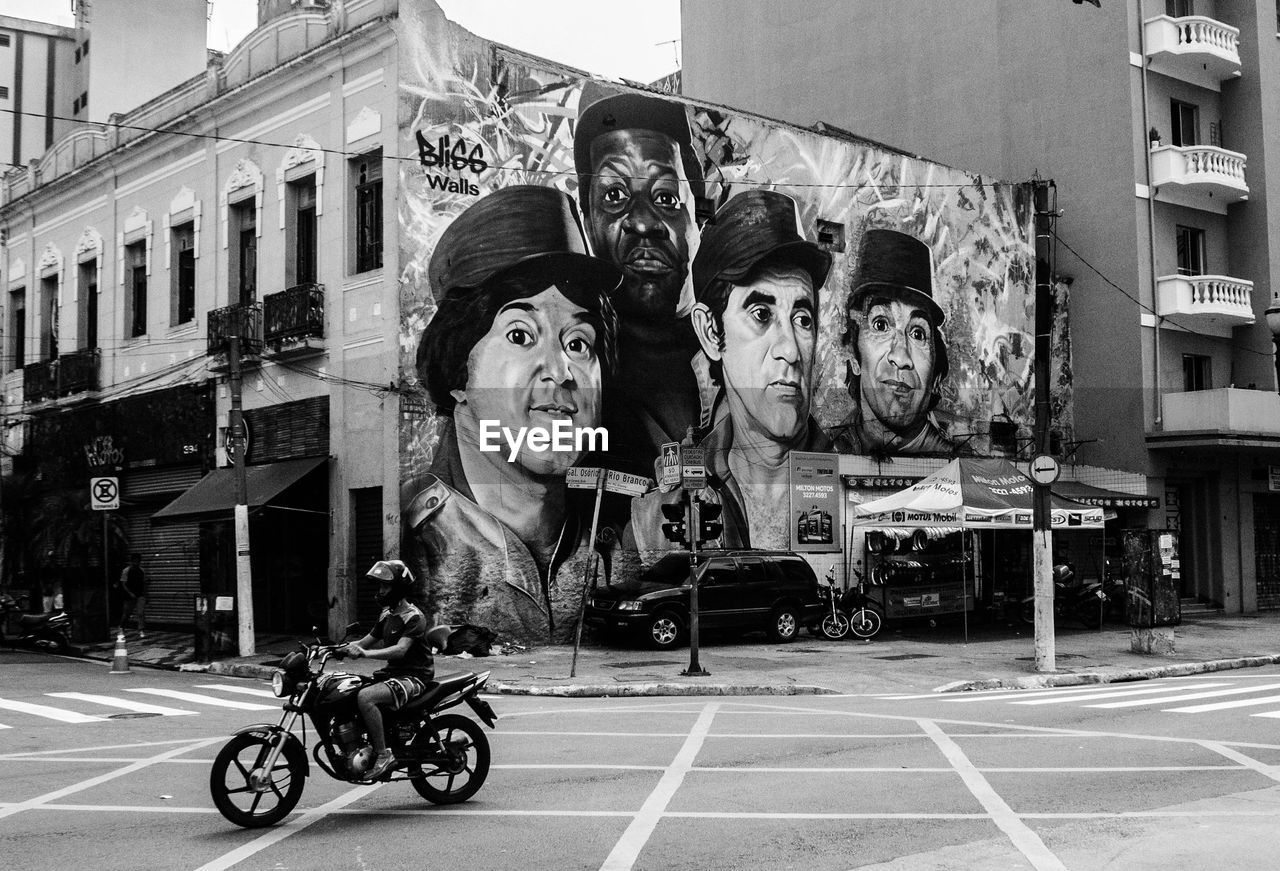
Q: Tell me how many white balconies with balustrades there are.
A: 3